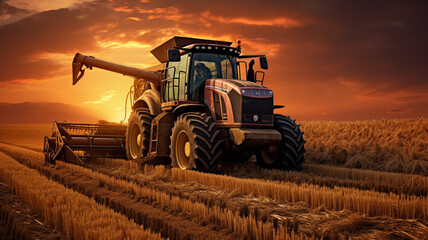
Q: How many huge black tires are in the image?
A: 3